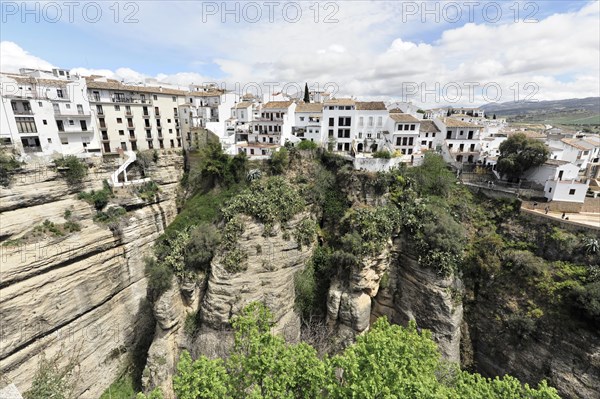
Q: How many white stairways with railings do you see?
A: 1